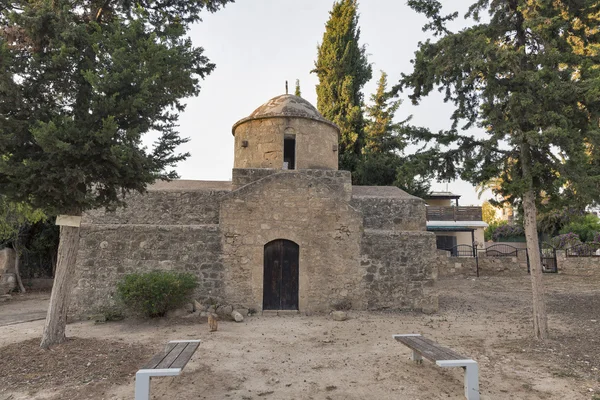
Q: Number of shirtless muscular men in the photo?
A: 0